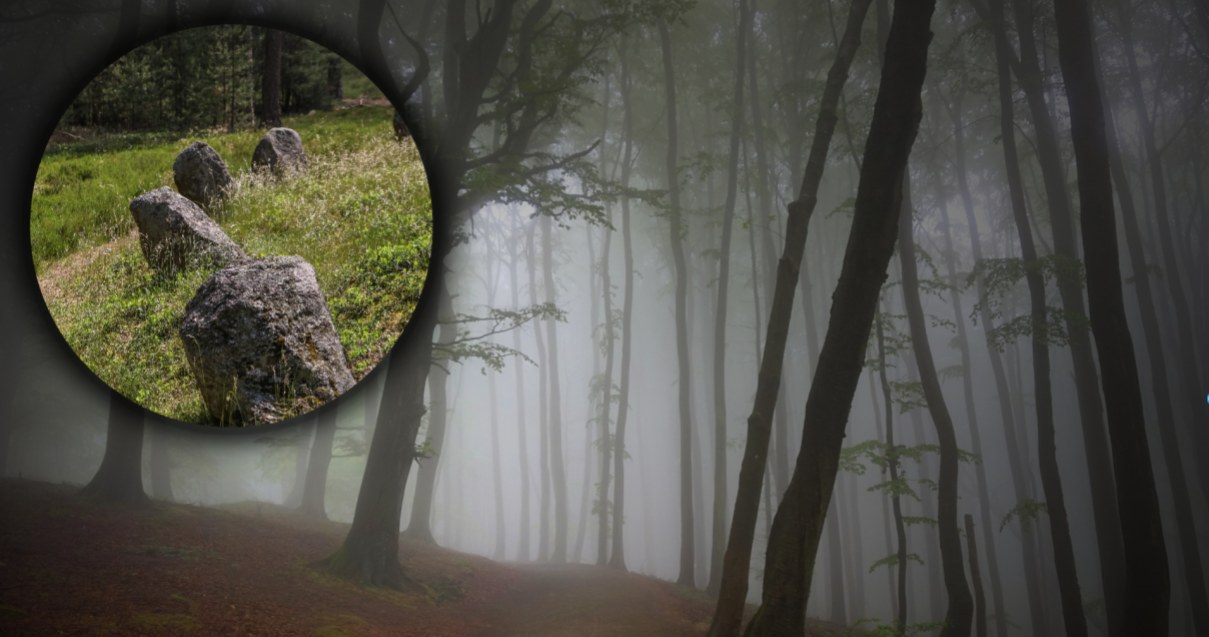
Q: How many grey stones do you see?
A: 4